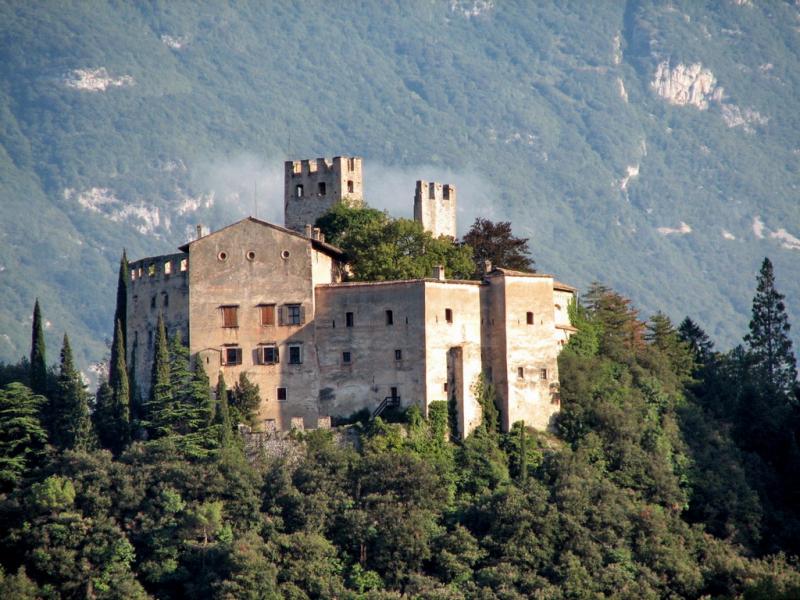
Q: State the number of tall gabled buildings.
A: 1